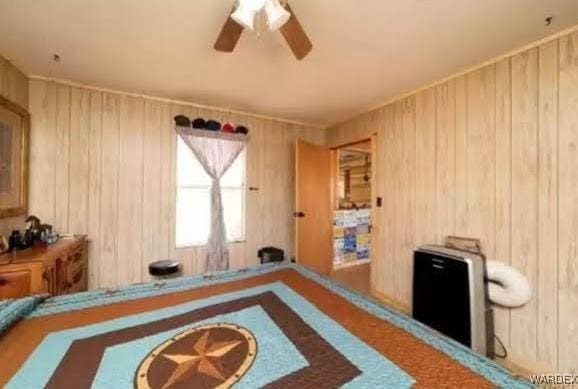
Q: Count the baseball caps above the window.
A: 5